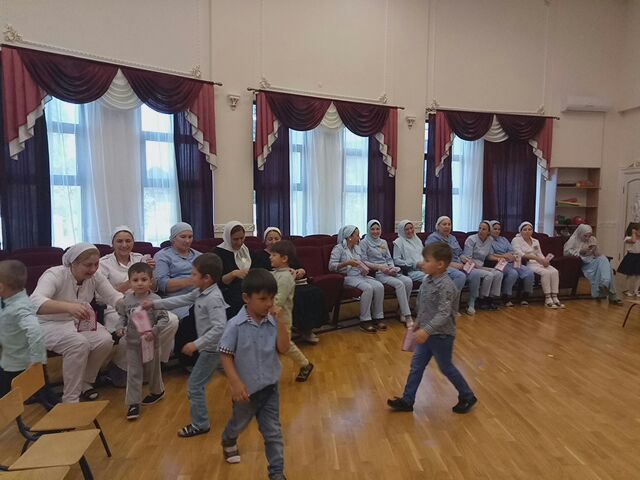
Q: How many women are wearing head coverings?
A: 13